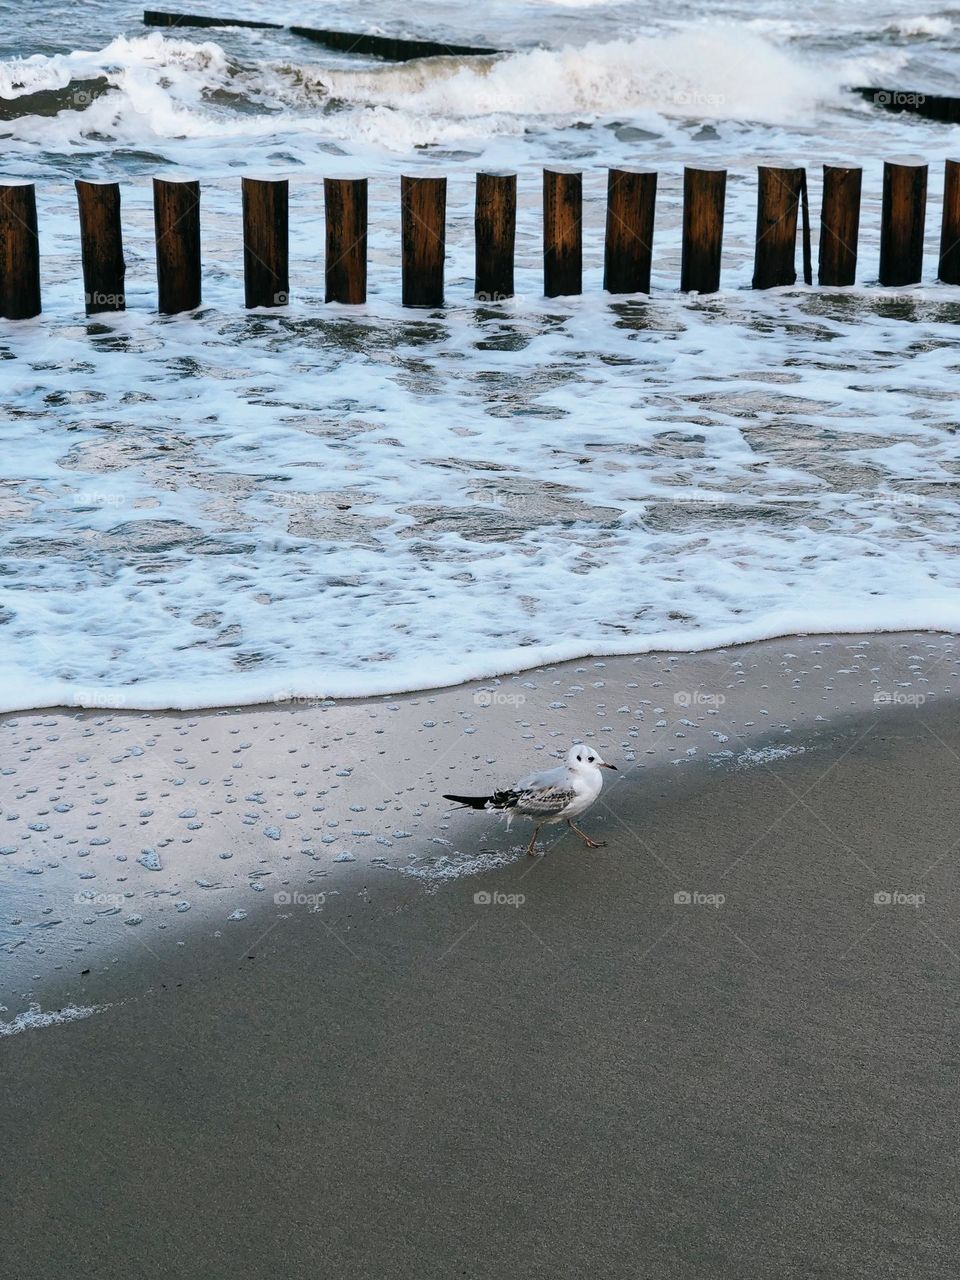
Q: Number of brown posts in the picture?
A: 14